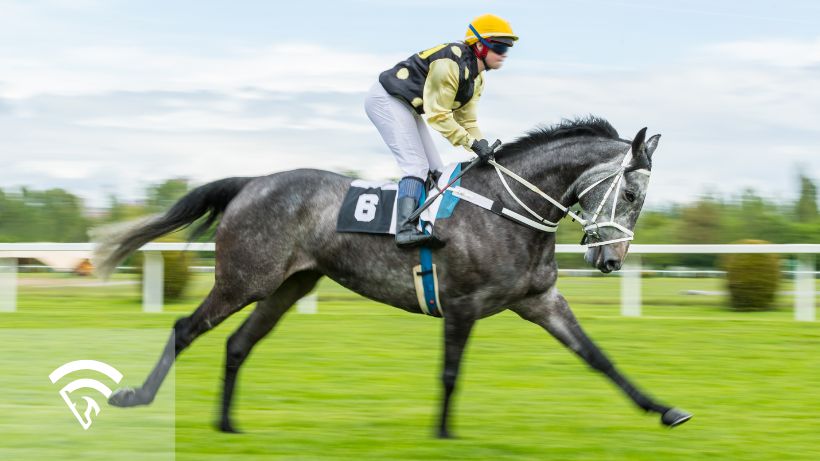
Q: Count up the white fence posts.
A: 5